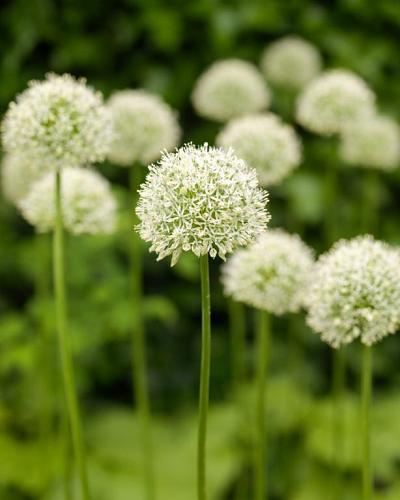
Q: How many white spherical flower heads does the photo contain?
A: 12